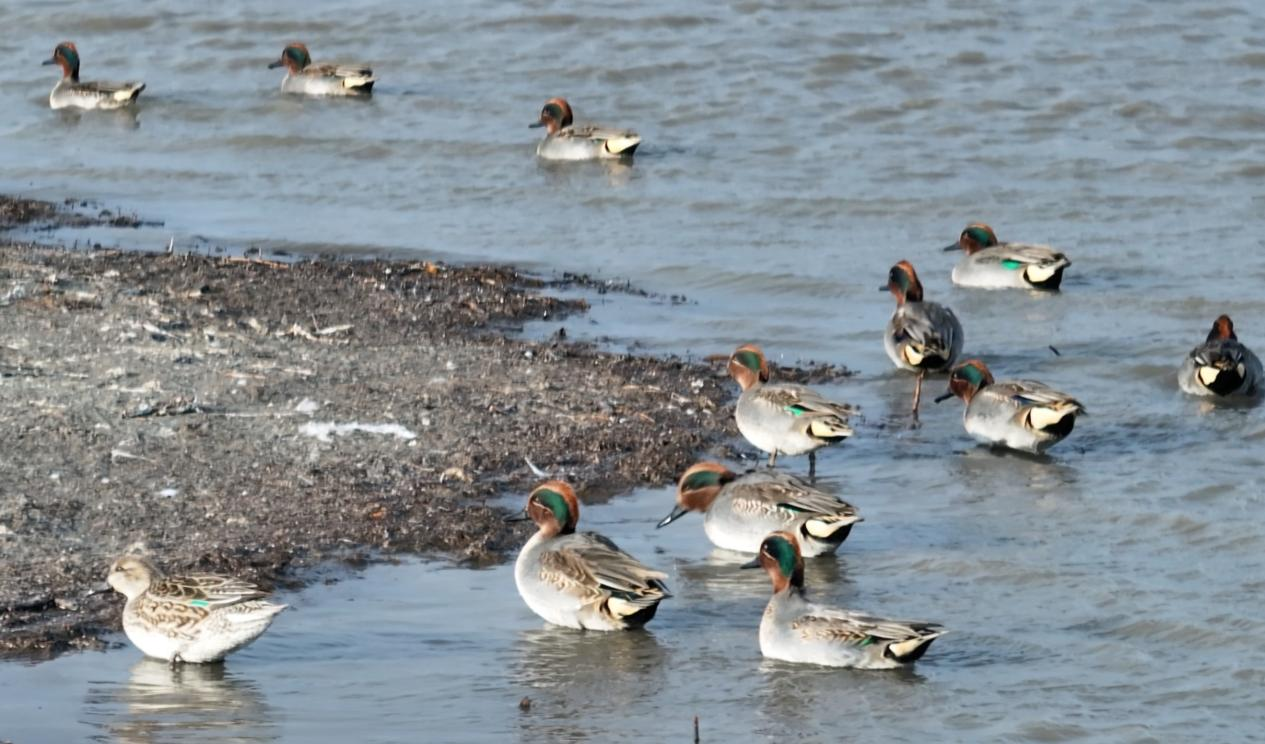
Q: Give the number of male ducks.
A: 11